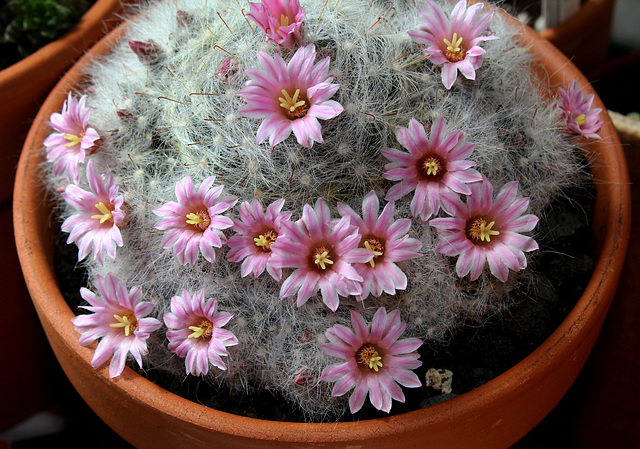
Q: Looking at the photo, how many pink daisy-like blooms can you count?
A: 15